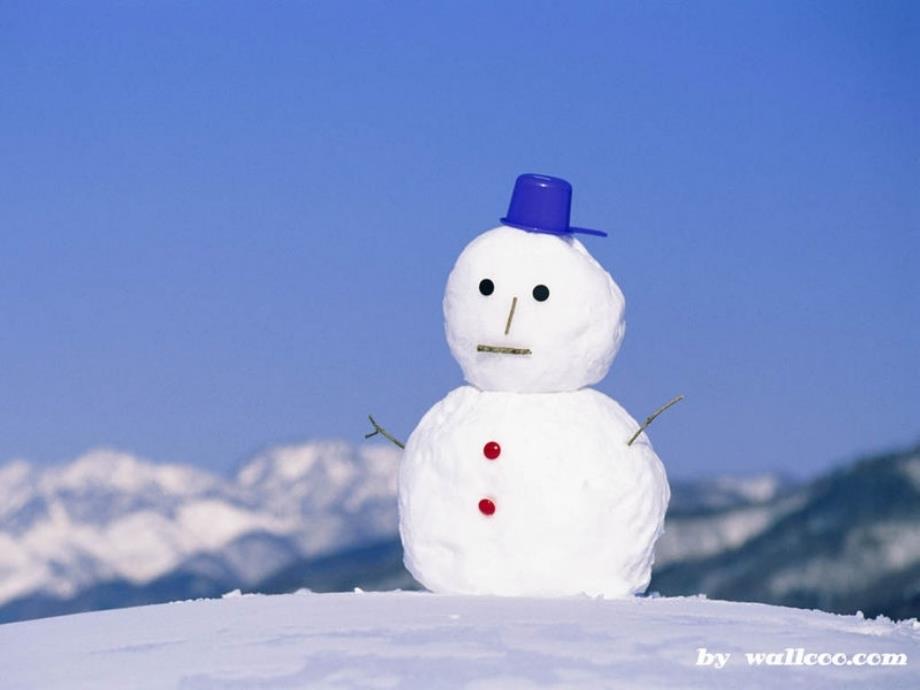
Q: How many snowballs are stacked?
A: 2